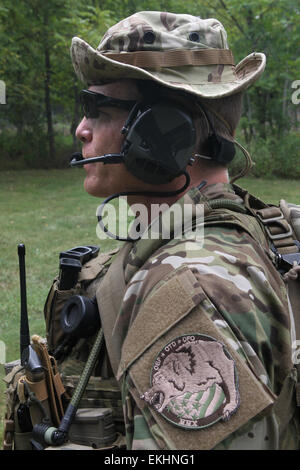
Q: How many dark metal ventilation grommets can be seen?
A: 2